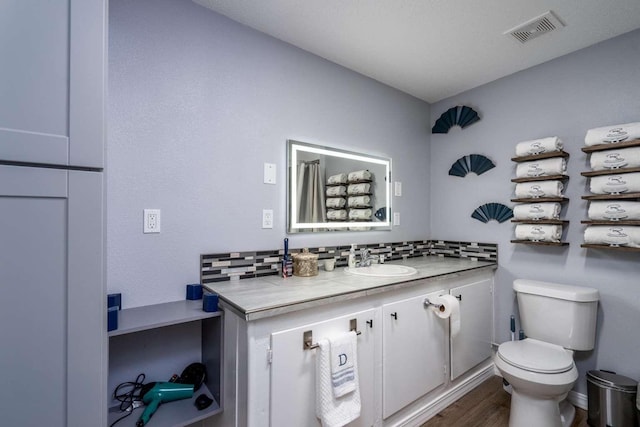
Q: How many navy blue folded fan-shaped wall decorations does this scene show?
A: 3